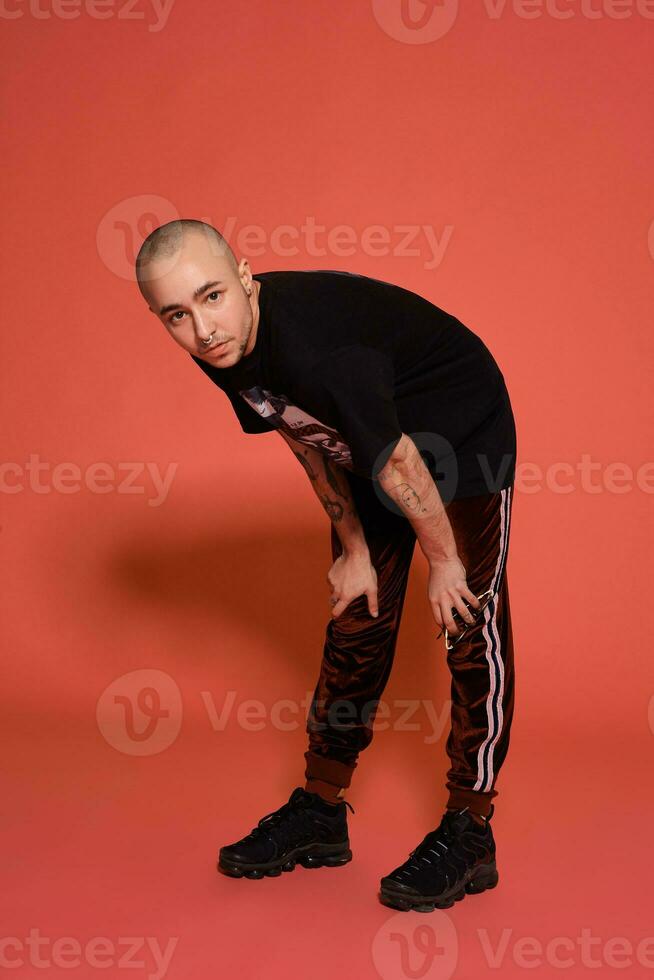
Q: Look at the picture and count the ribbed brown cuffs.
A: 2